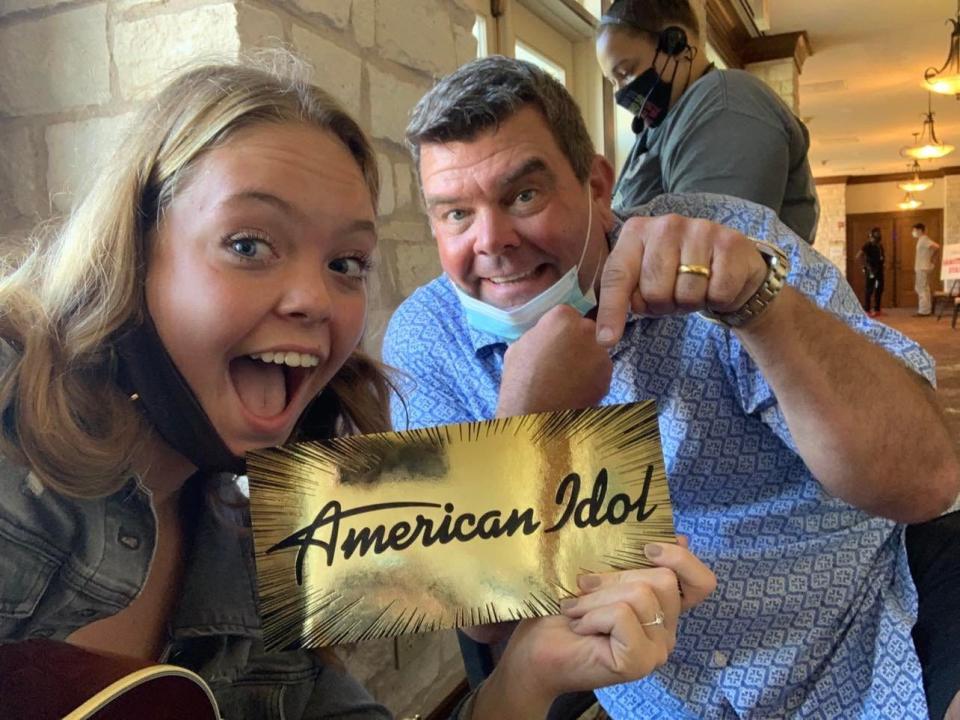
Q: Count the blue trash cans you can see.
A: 0